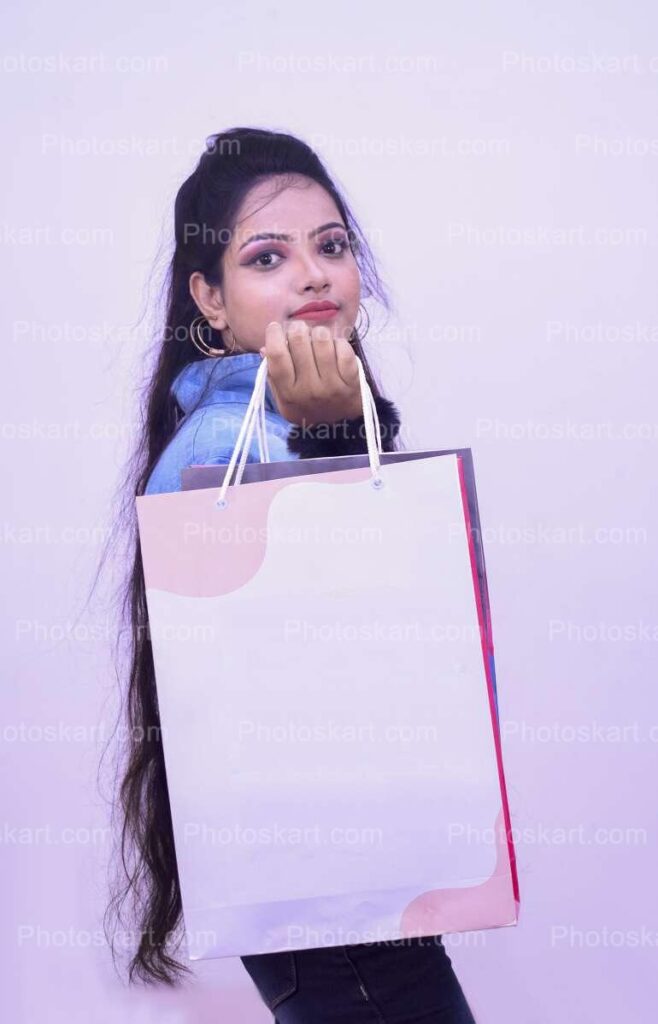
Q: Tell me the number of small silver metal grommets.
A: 2